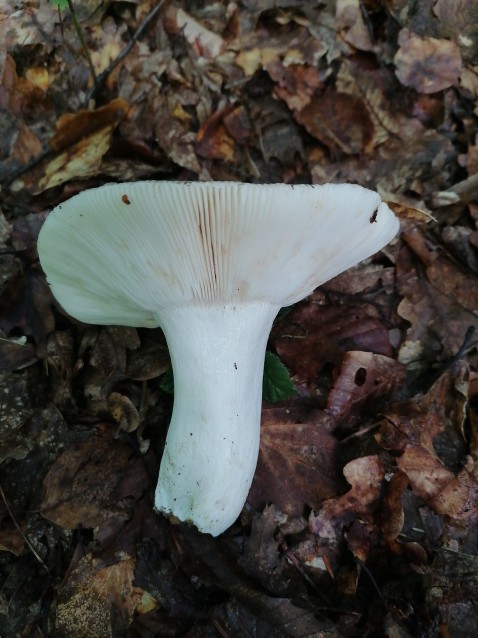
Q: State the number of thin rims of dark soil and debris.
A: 1